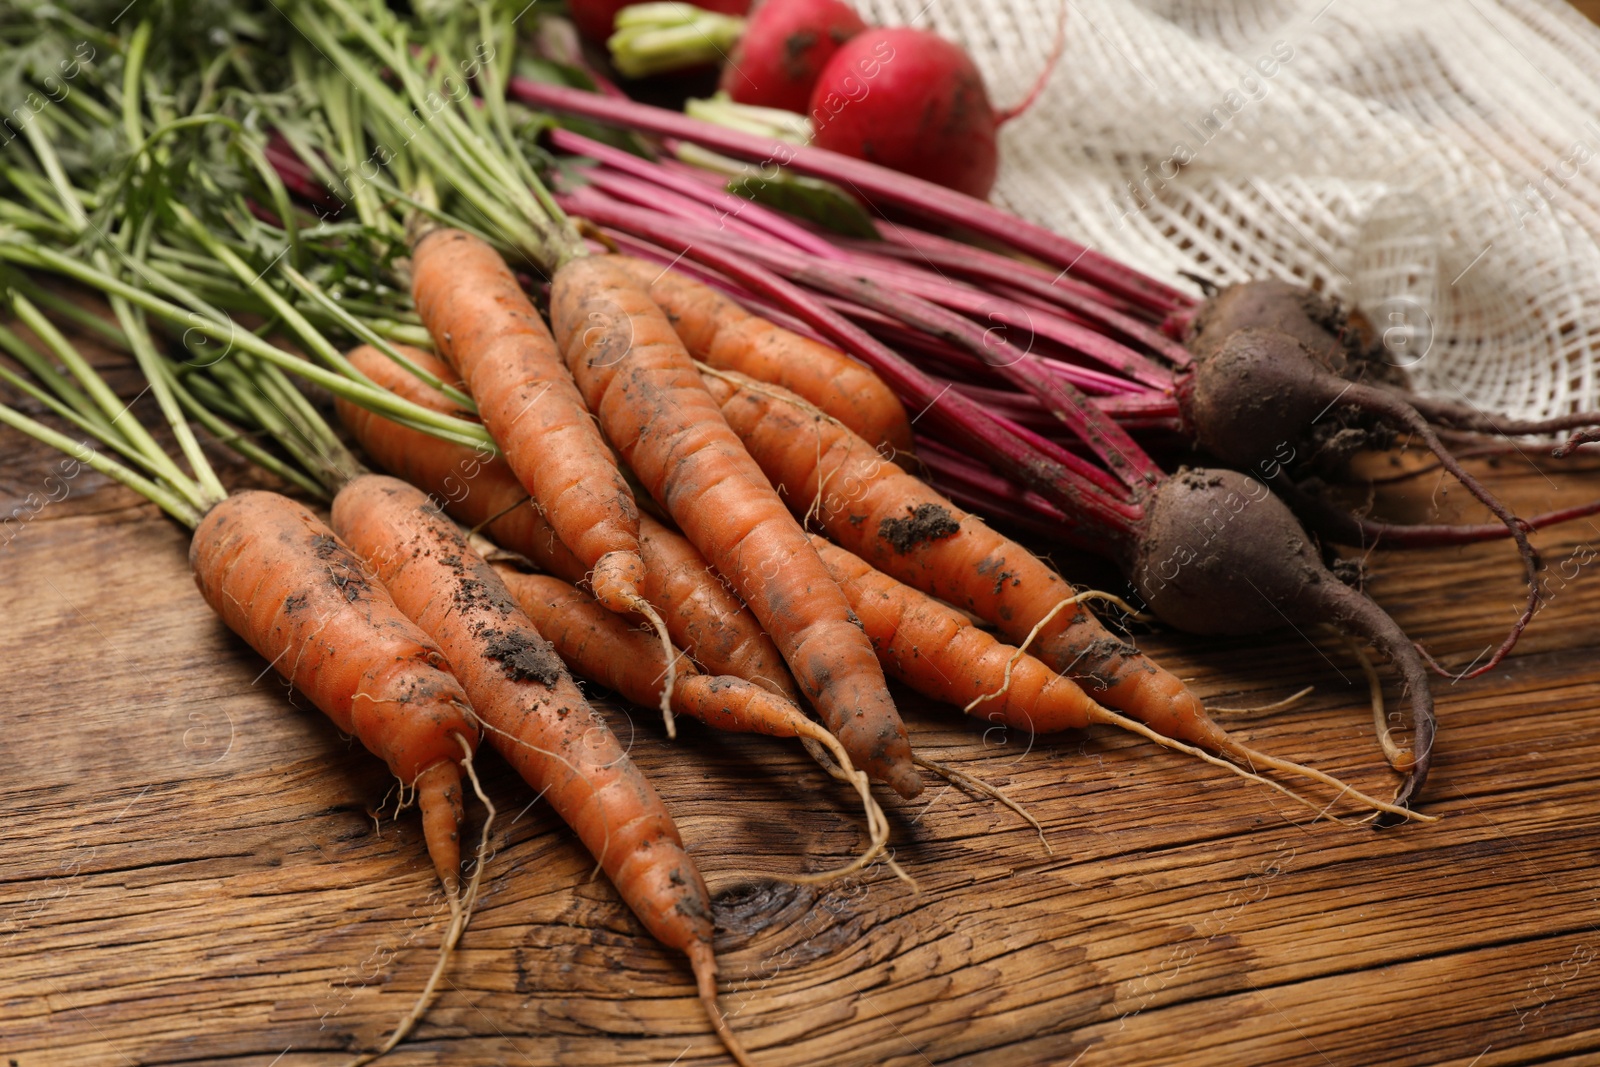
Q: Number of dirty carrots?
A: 9